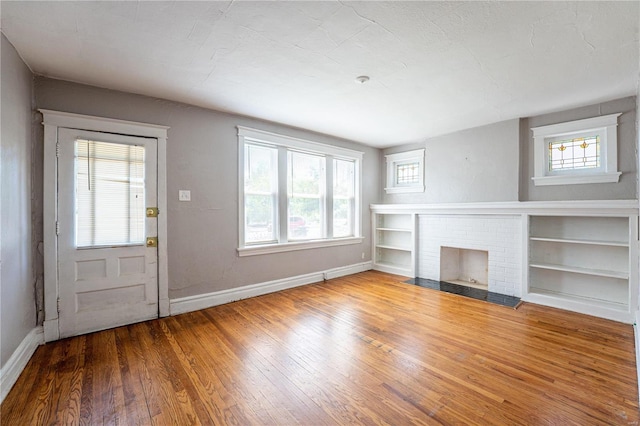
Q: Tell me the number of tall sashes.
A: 3